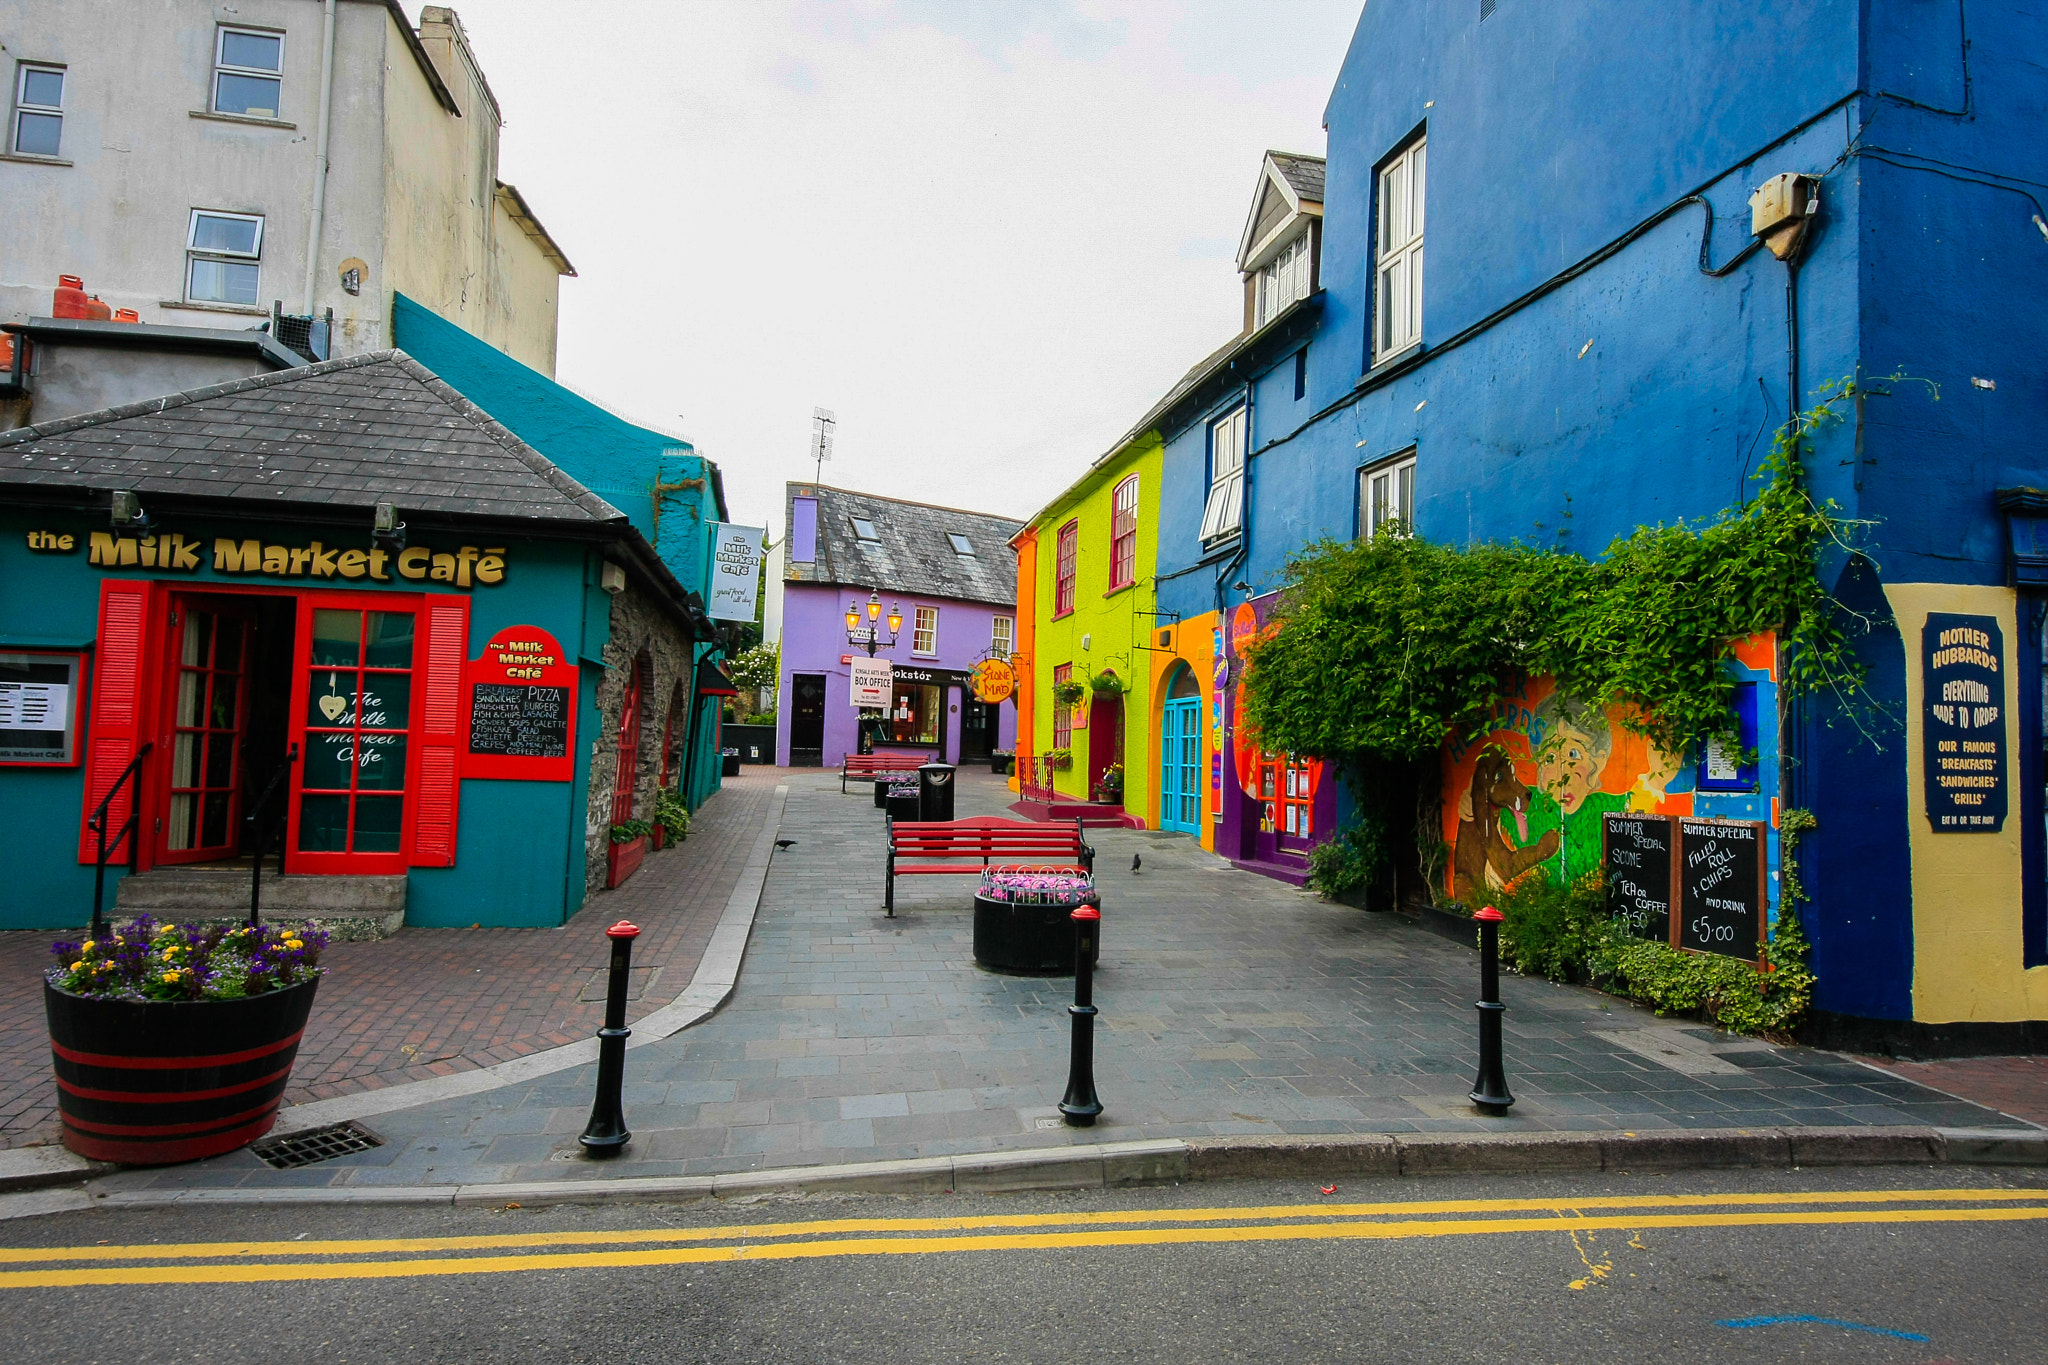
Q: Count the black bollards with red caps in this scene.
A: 3